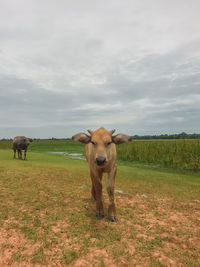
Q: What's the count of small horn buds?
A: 2